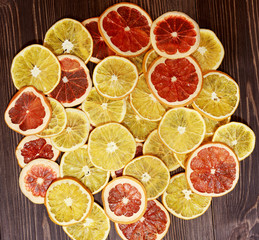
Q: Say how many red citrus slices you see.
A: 11